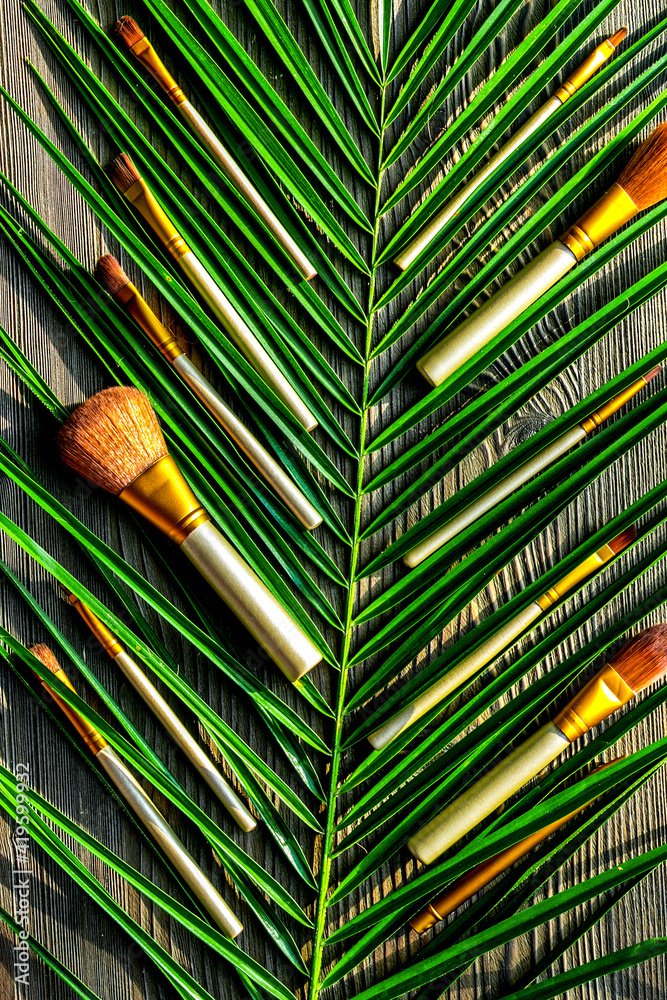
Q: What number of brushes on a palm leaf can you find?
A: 12